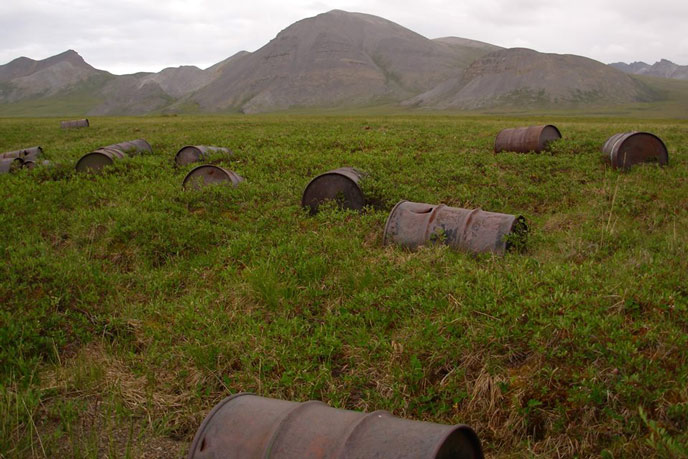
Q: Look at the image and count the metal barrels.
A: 13